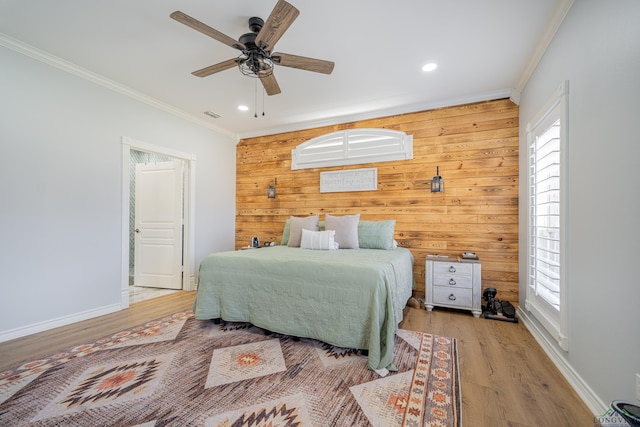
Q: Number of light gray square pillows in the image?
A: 2